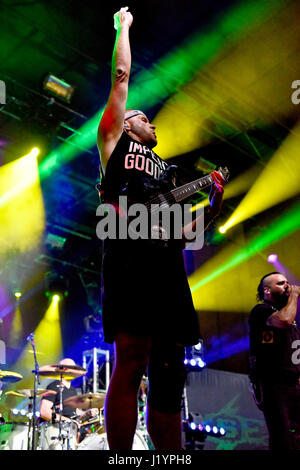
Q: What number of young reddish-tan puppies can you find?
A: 0